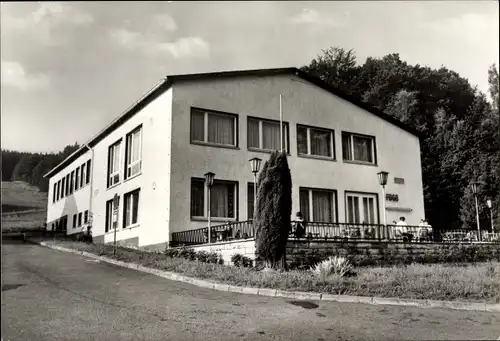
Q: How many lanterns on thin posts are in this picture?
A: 5